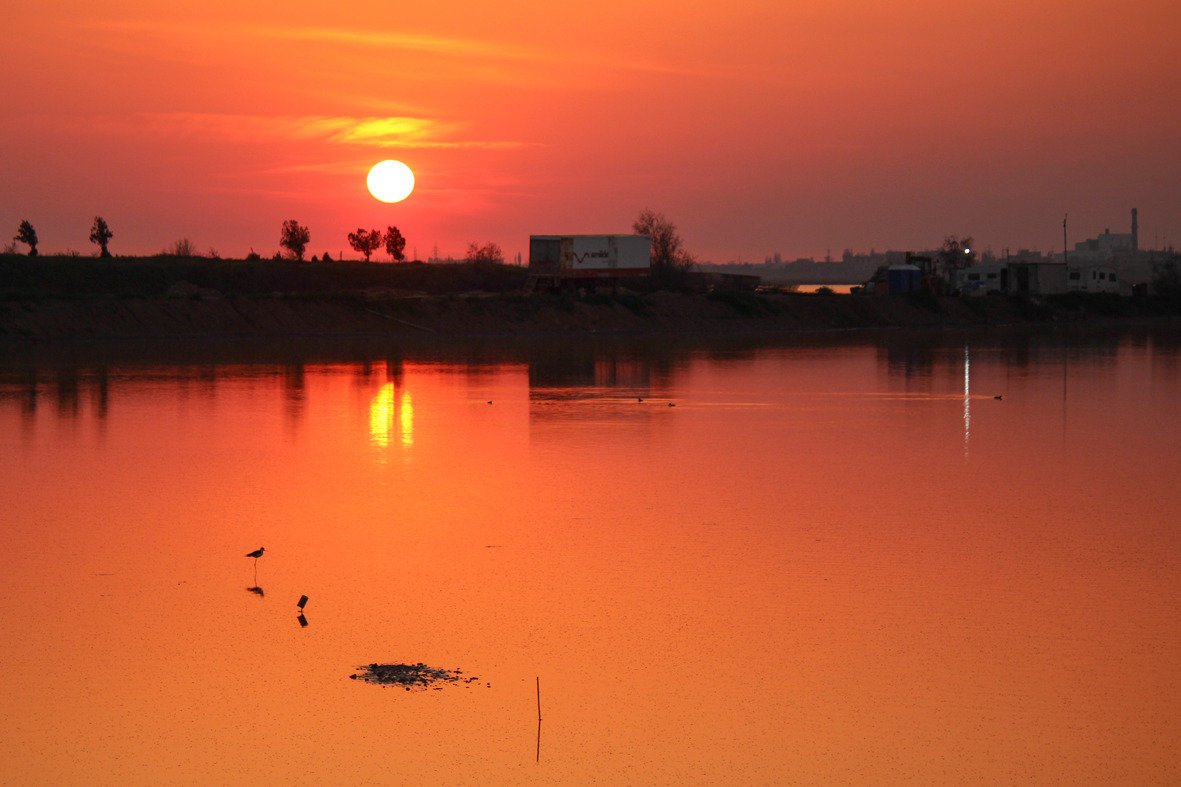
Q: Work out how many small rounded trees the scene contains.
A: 5